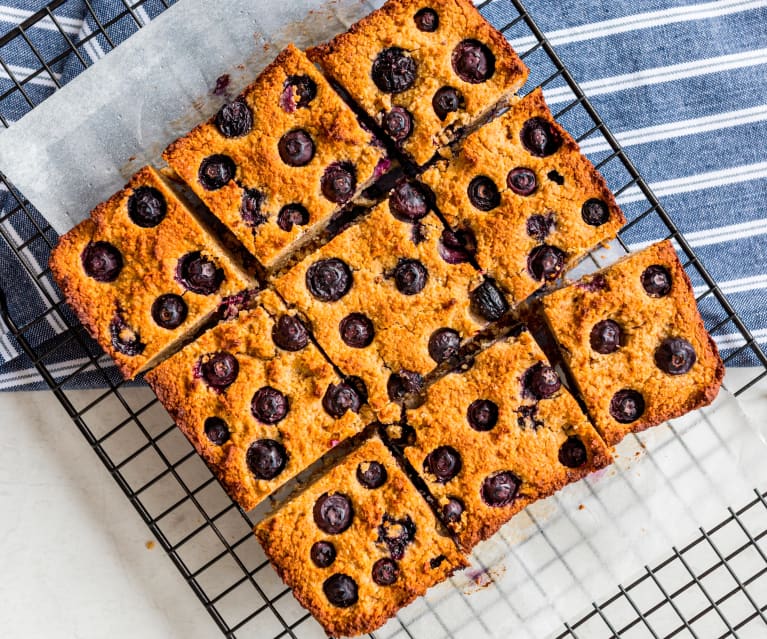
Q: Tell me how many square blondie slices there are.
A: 9